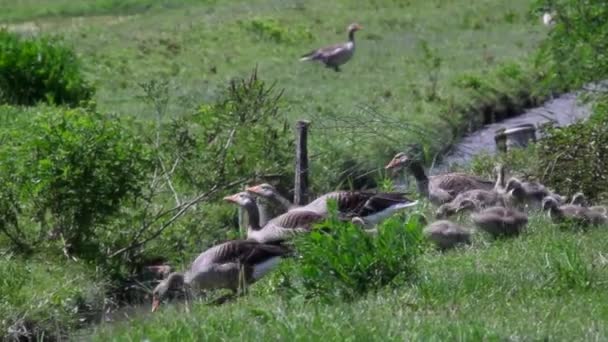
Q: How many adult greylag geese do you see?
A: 5